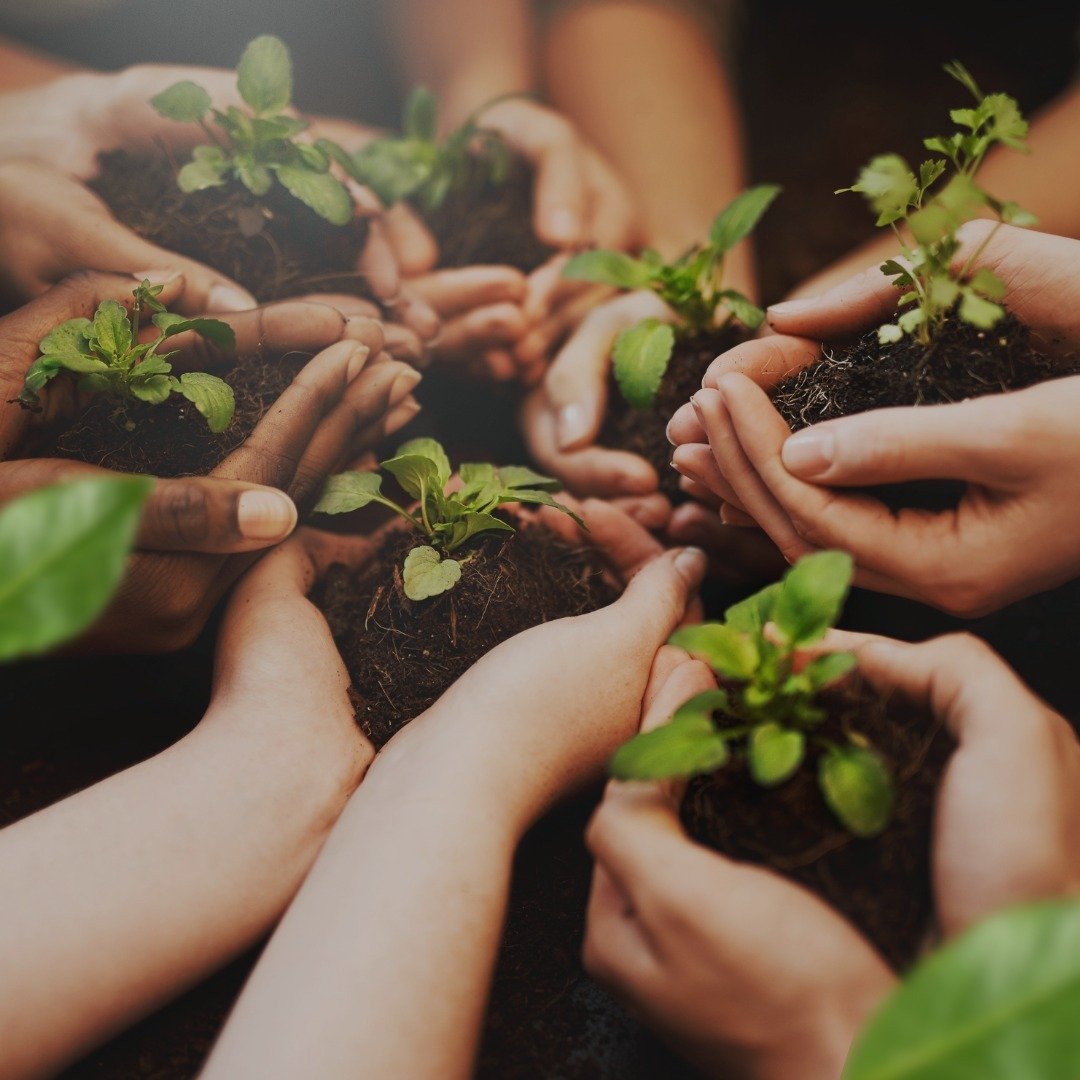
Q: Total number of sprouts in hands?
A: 7